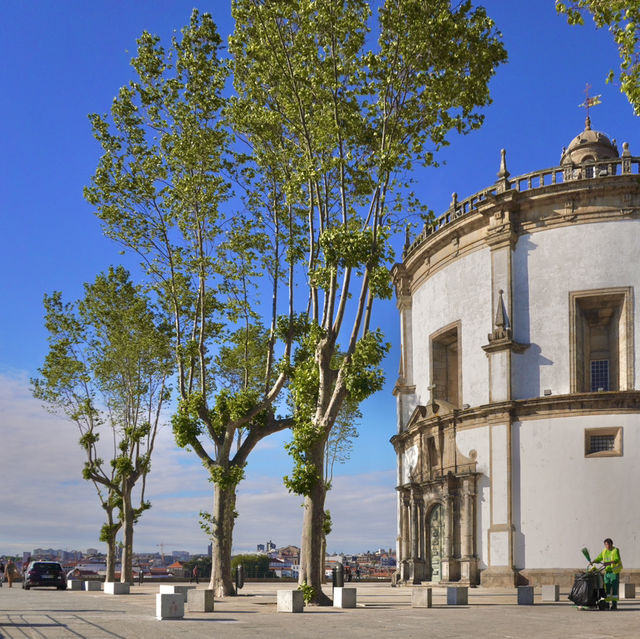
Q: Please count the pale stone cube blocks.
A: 13